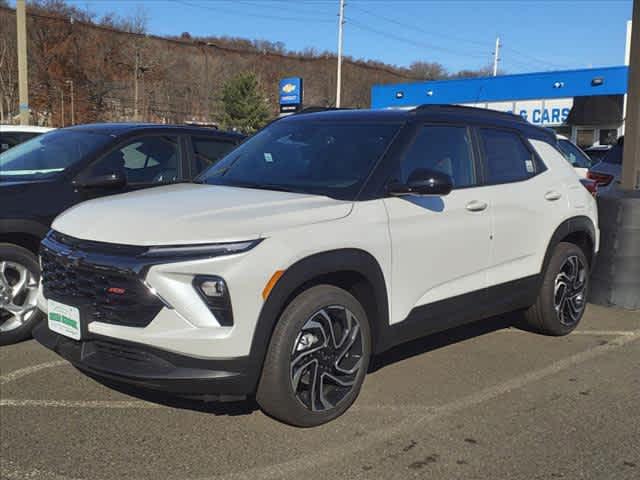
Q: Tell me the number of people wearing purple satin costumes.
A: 0